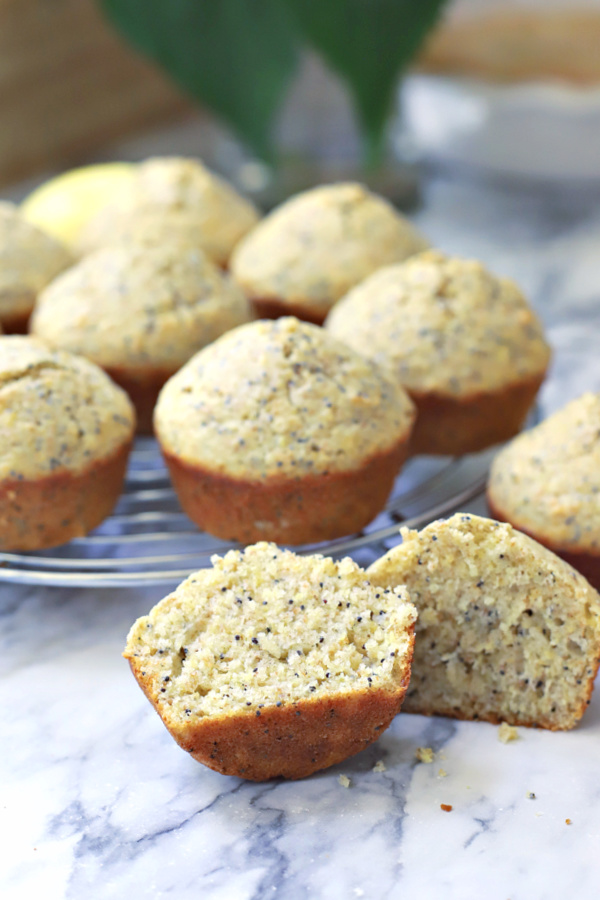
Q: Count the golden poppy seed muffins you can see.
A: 9